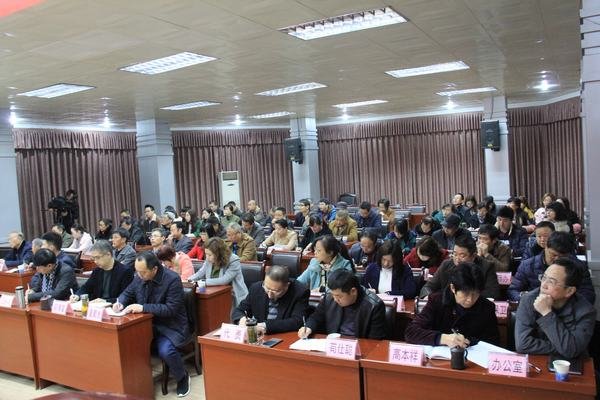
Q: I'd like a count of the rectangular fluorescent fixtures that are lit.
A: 9